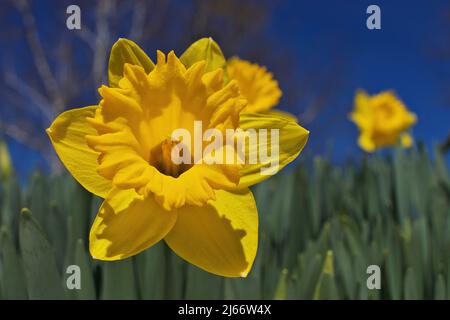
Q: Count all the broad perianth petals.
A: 6